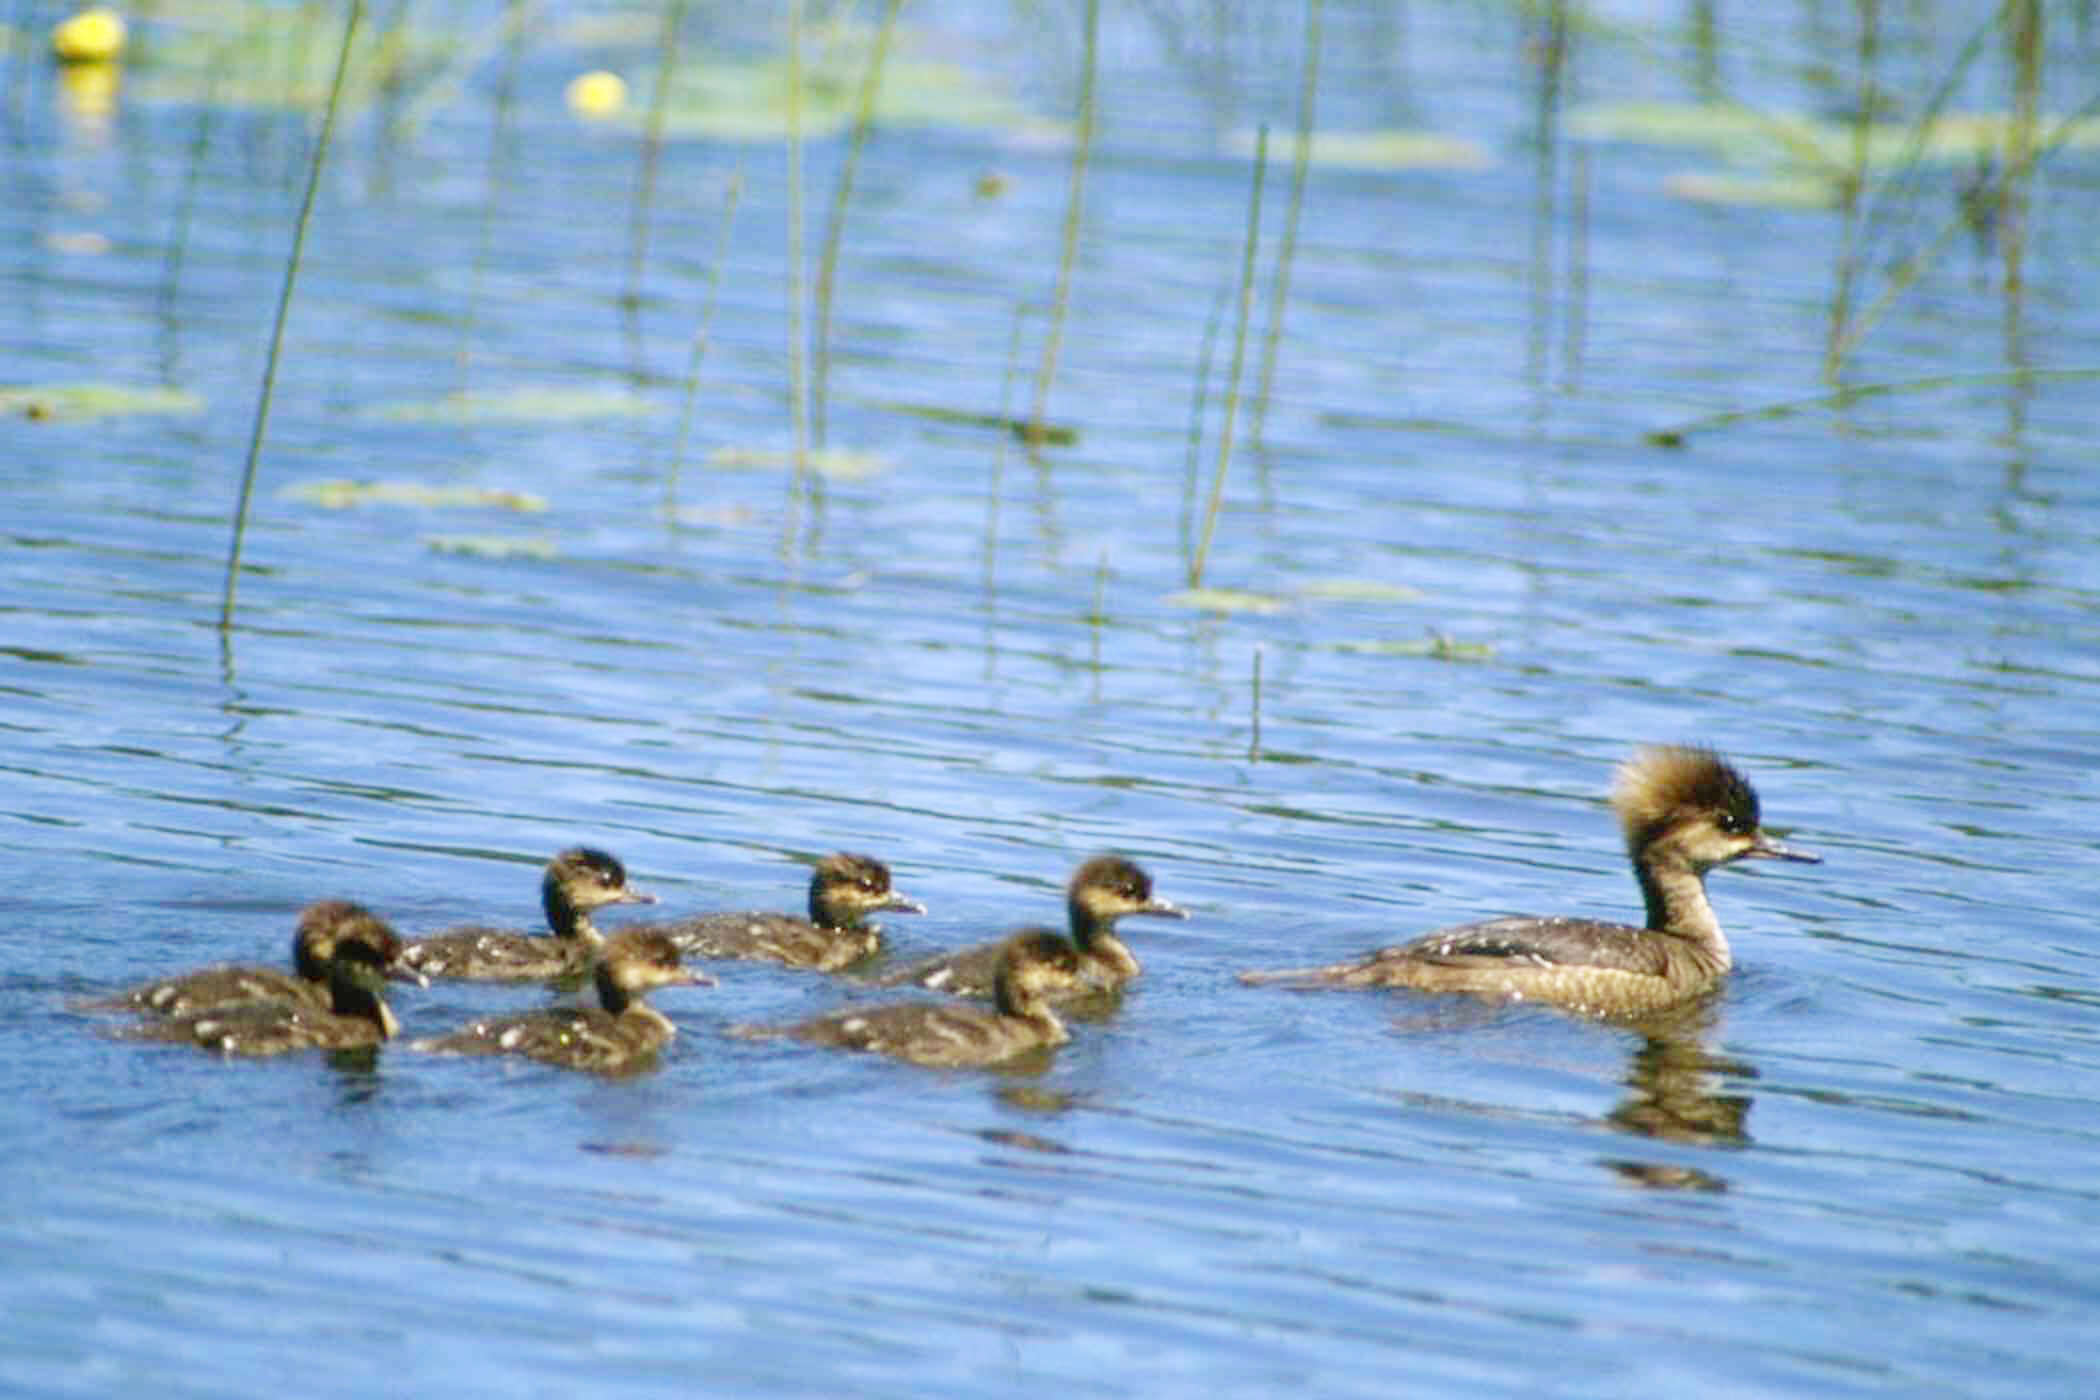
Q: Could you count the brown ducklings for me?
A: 7